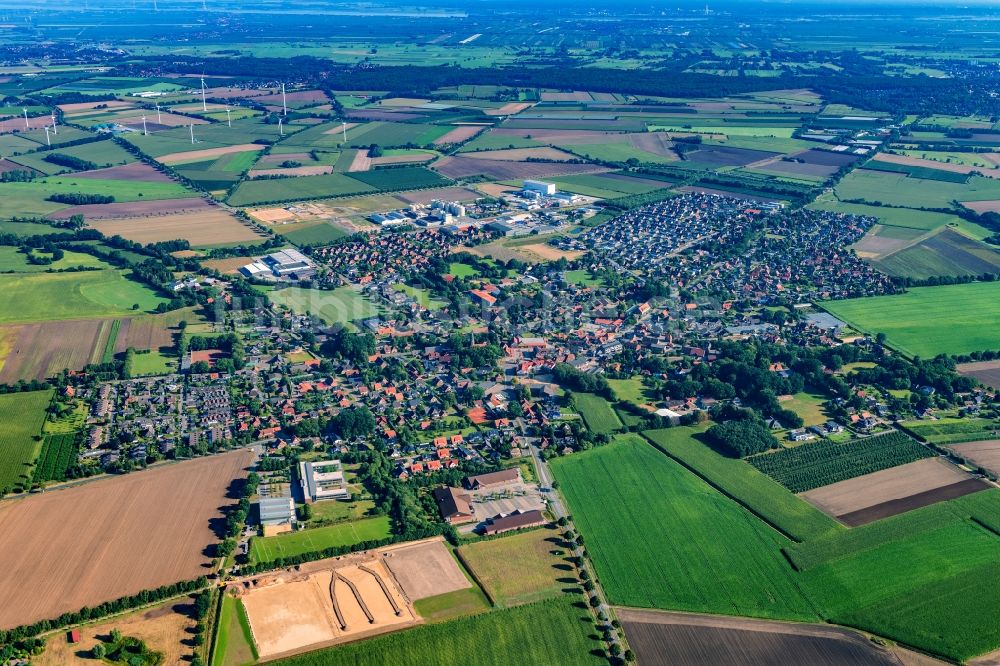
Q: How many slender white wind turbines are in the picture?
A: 11